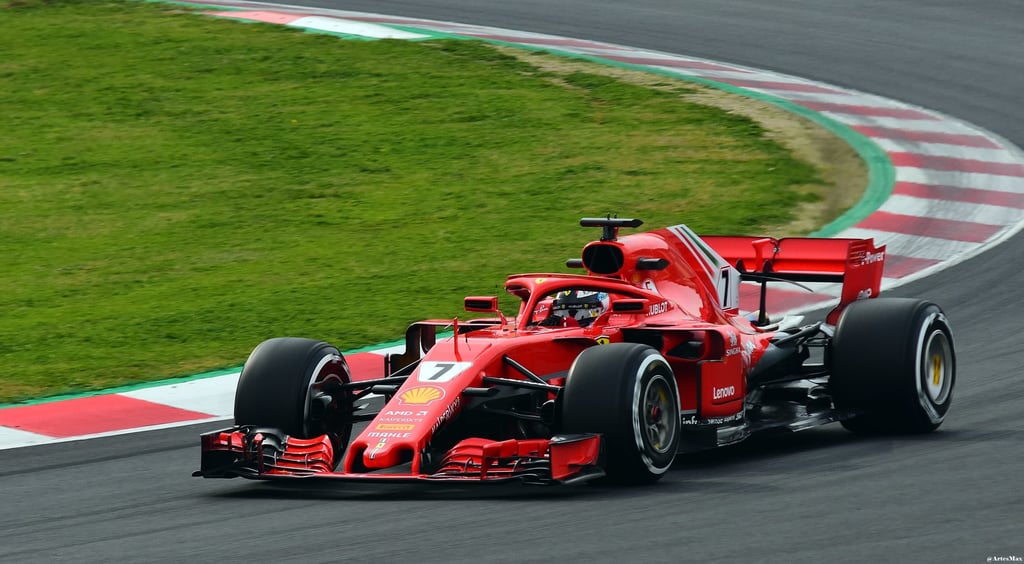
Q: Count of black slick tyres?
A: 3